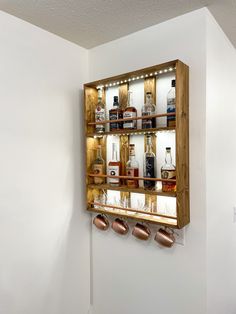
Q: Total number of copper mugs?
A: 4